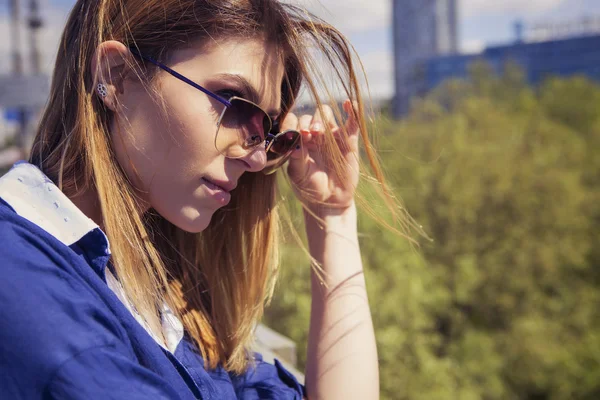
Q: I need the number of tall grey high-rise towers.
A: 1